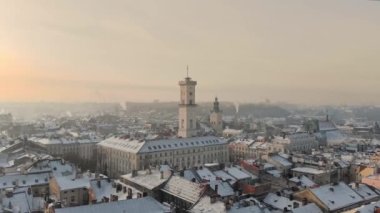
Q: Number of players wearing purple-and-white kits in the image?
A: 0